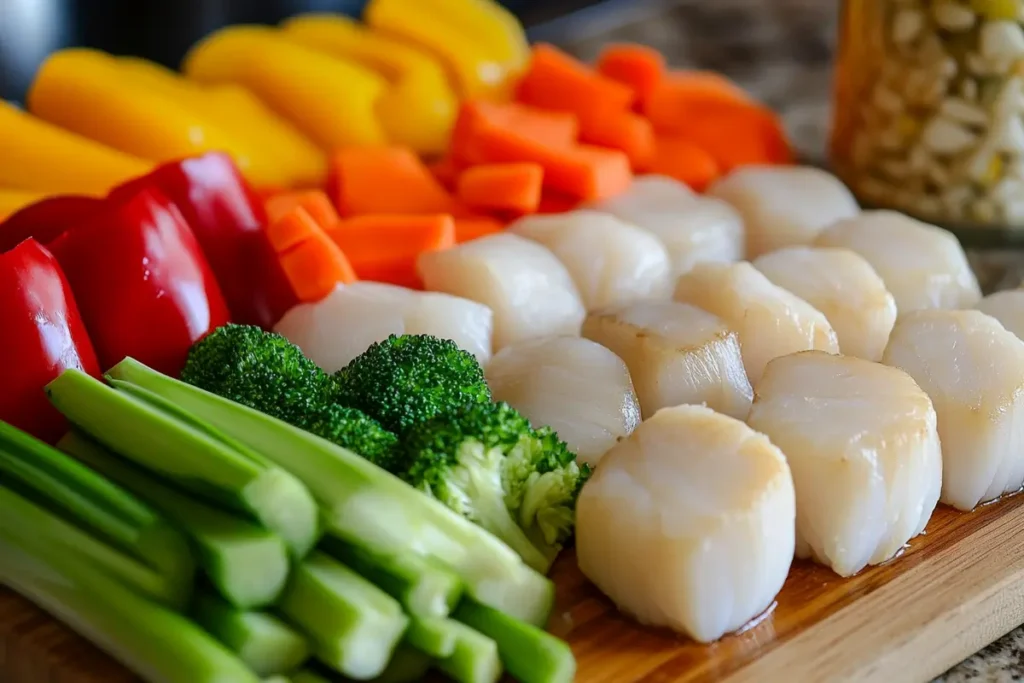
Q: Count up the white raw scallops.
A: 14